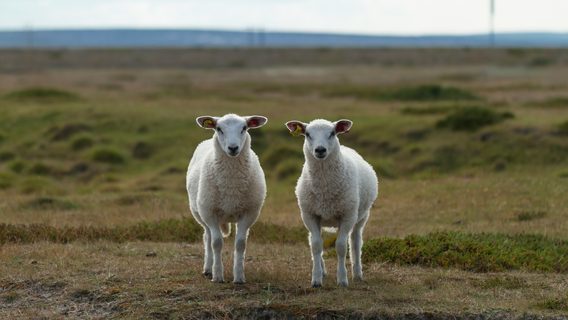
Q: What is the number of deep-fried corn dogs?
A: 0